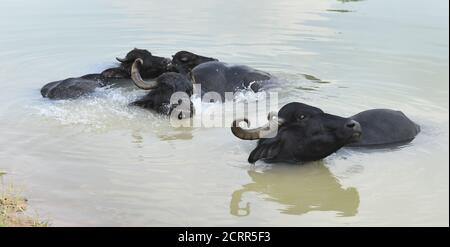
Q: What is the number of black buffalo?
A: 4